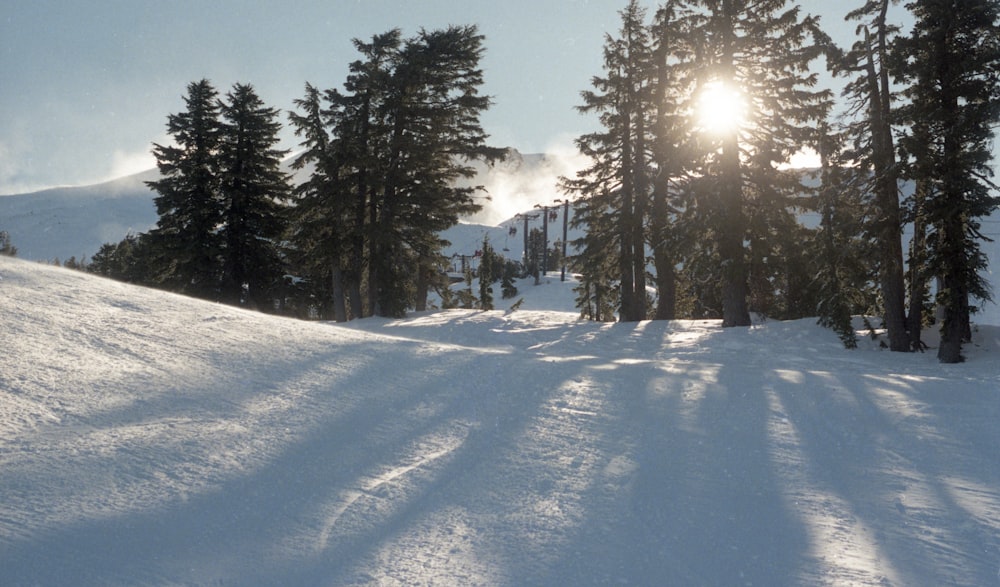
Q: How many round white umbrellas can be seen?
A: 0